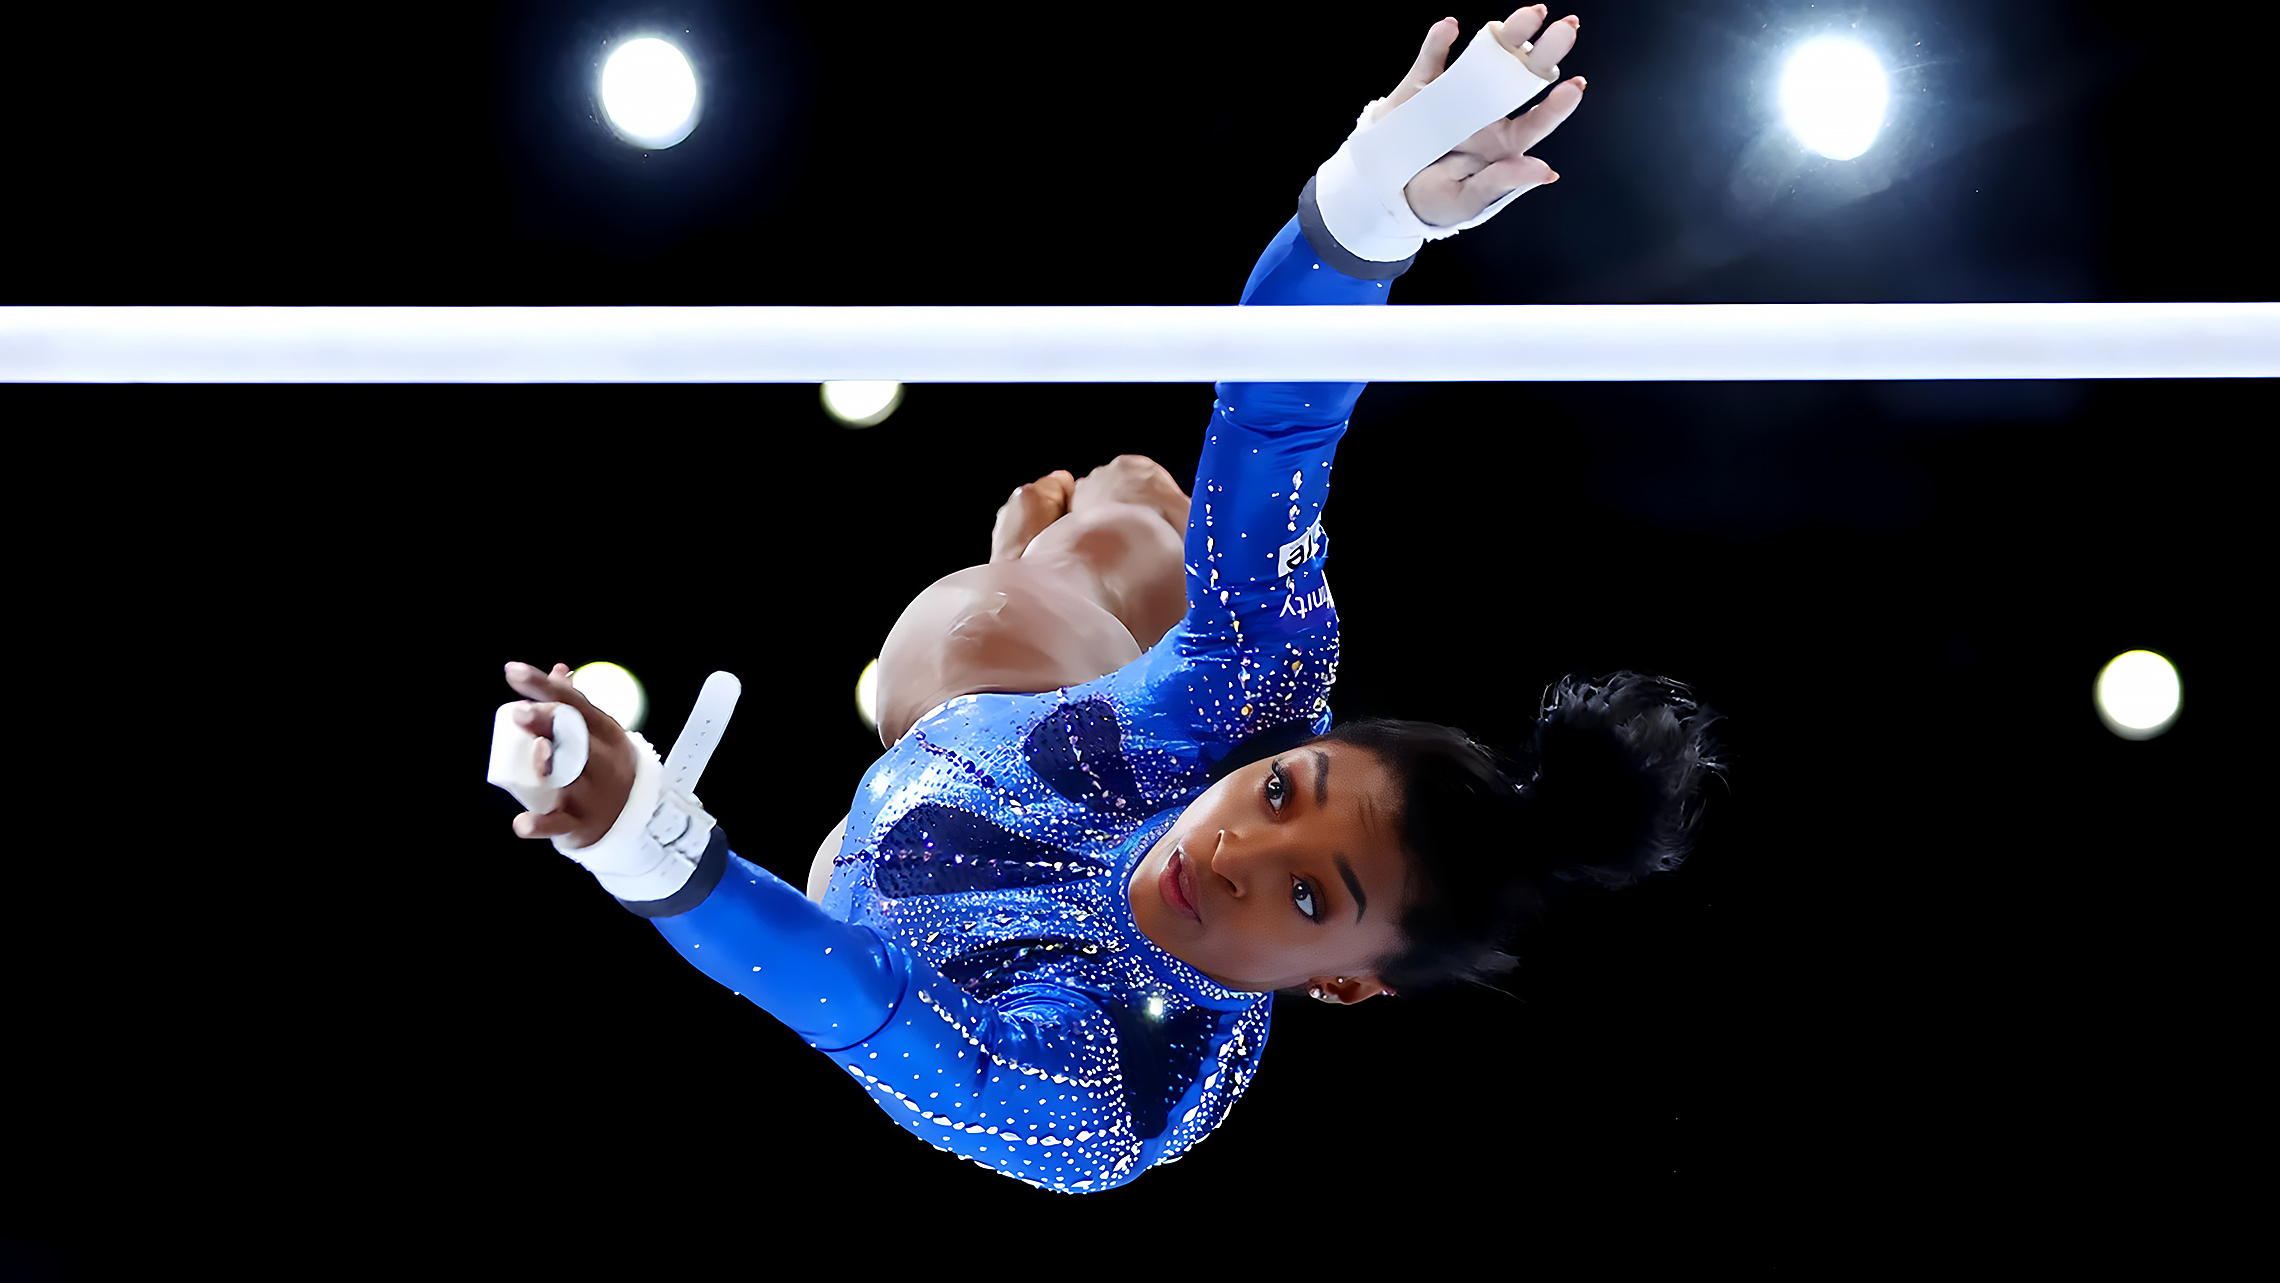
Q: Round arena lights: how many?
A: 6